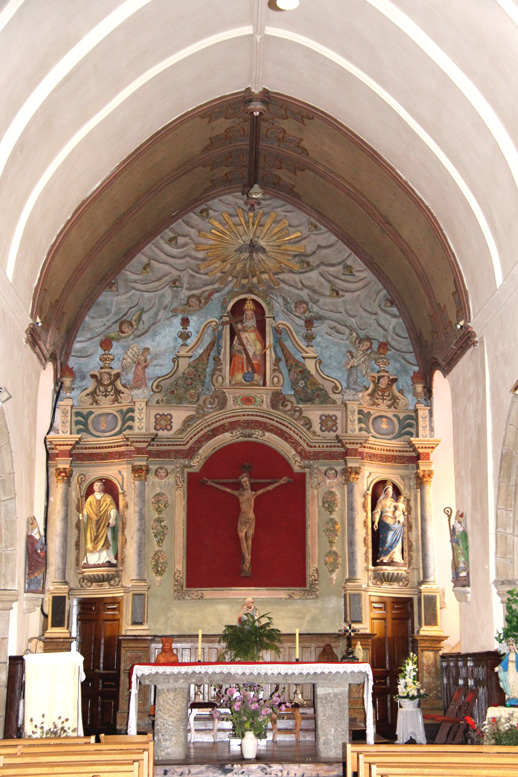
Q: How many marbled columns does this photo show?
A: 4